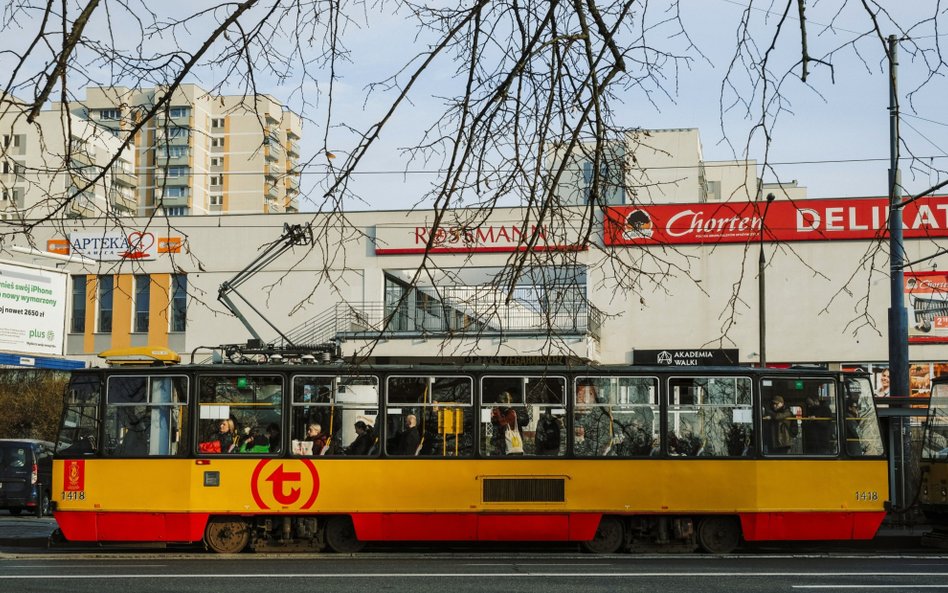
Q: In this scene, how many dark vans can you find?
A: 1